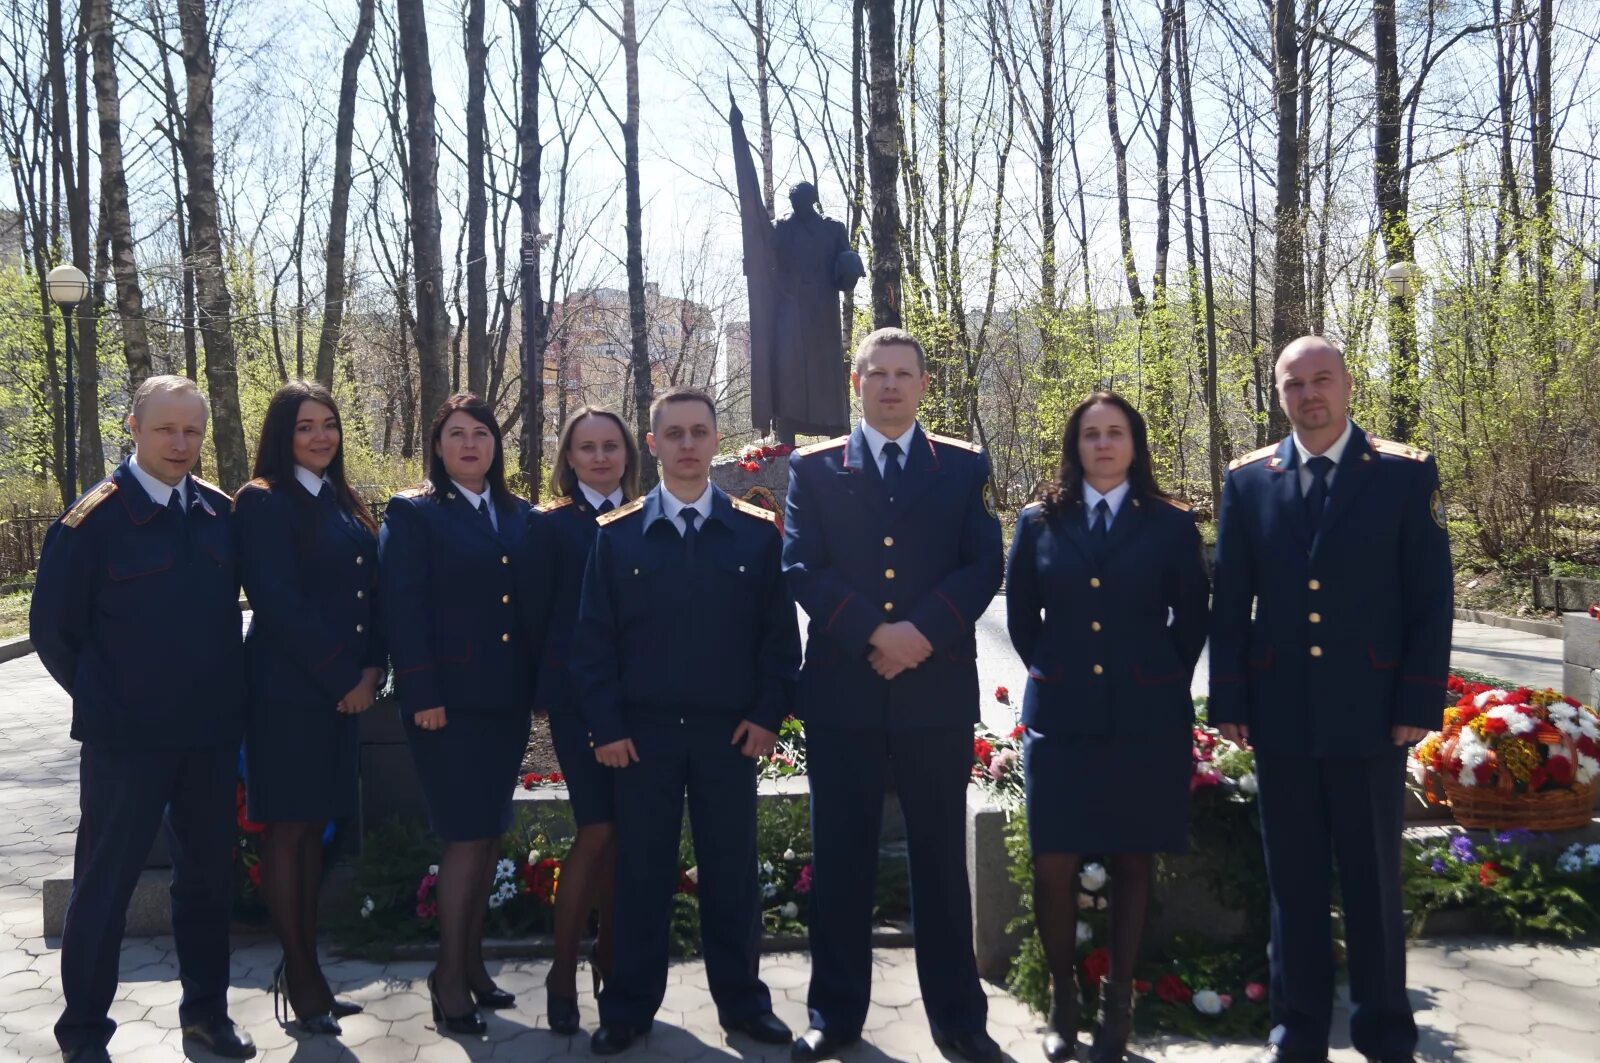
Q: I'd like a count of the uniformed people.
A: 8